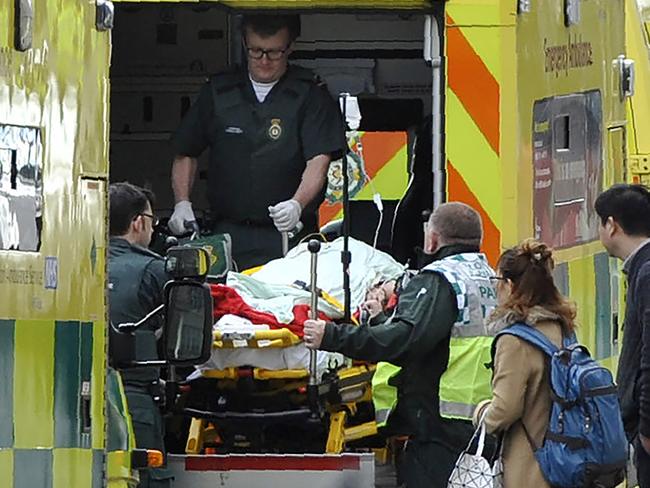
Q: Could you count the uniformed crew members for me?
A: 3